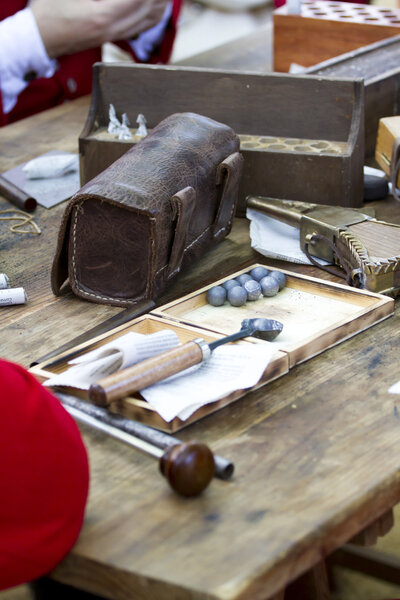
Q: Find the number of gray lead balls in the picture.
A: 8